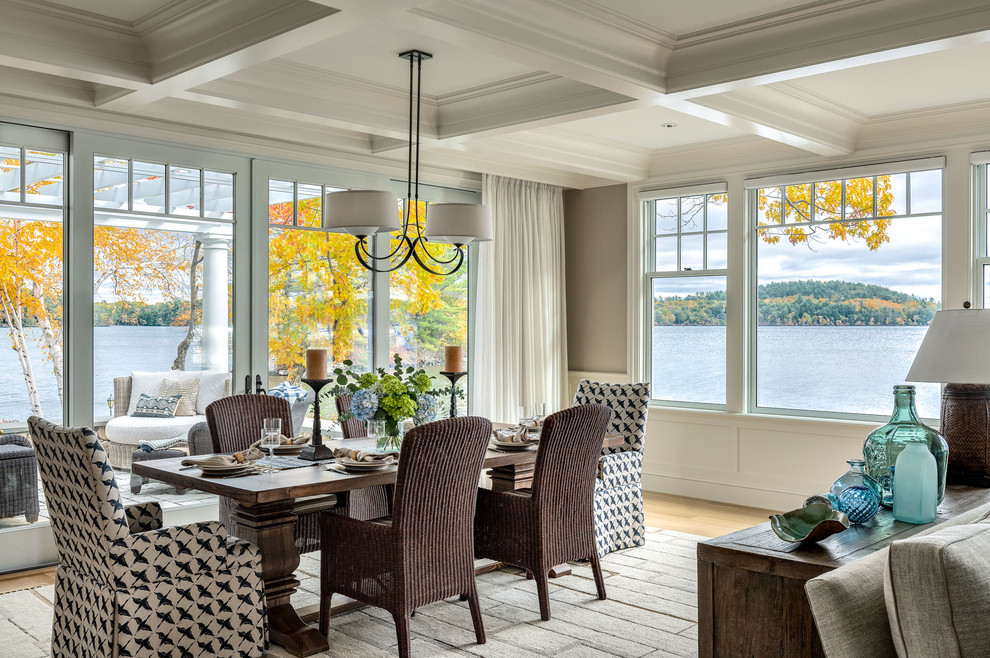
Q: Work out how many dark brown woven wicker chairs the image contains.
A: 4